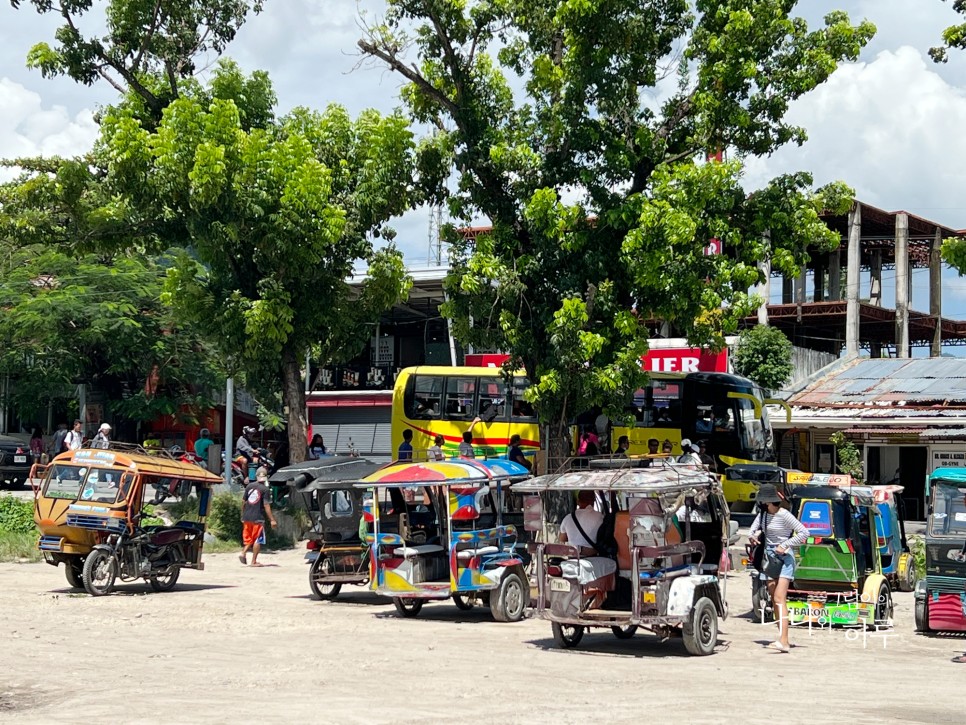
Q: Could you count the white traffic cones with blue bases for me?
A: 0